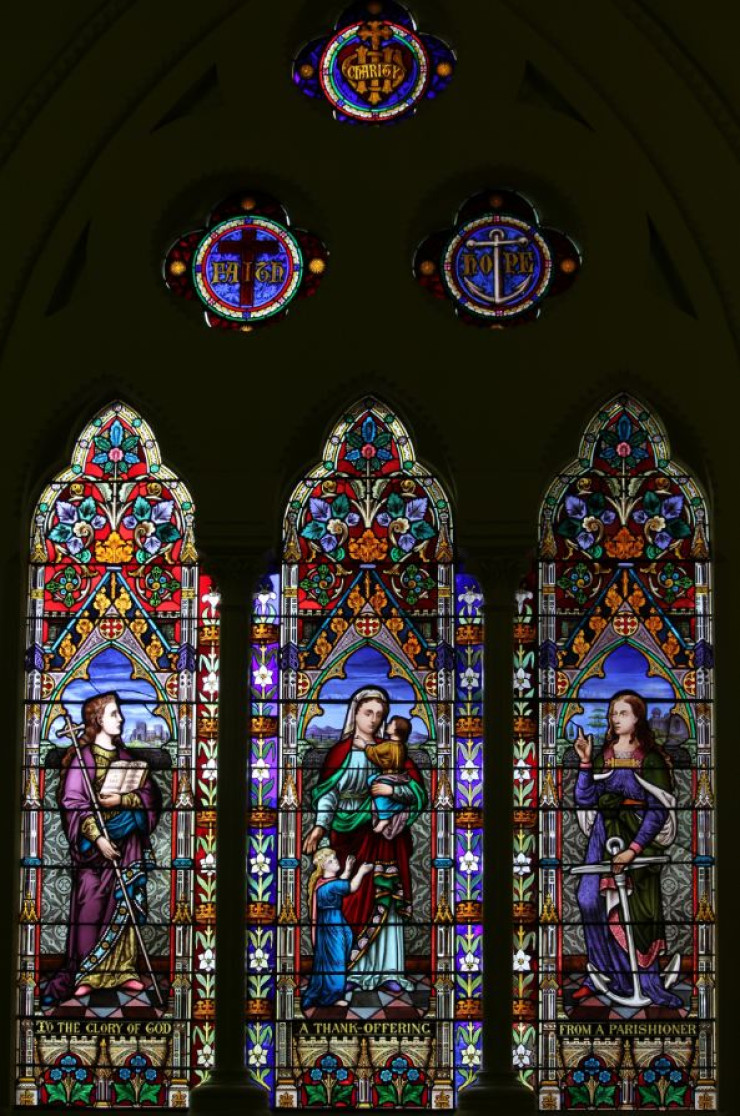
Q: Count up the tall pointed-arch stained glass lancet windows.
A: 3